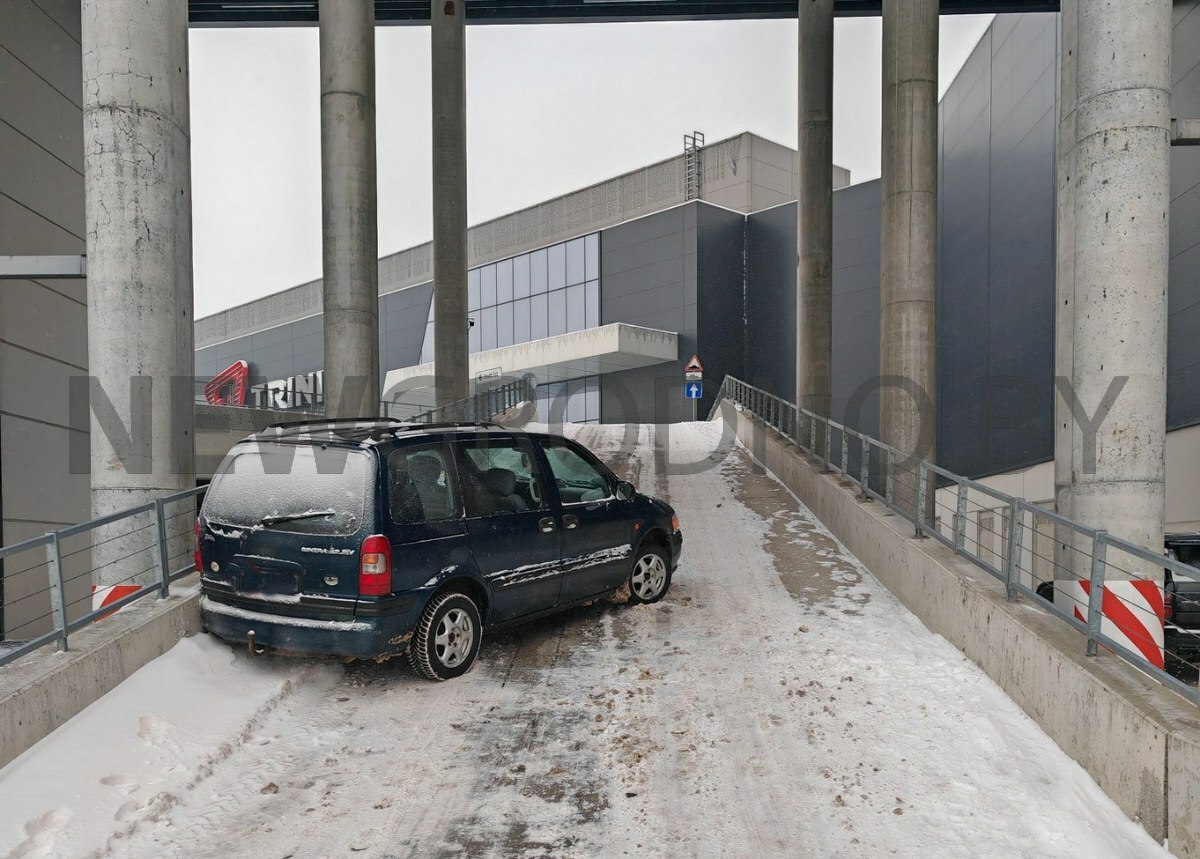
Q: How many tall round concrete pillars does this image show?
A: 6